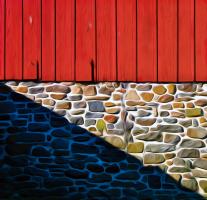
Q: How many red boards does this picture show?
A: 12